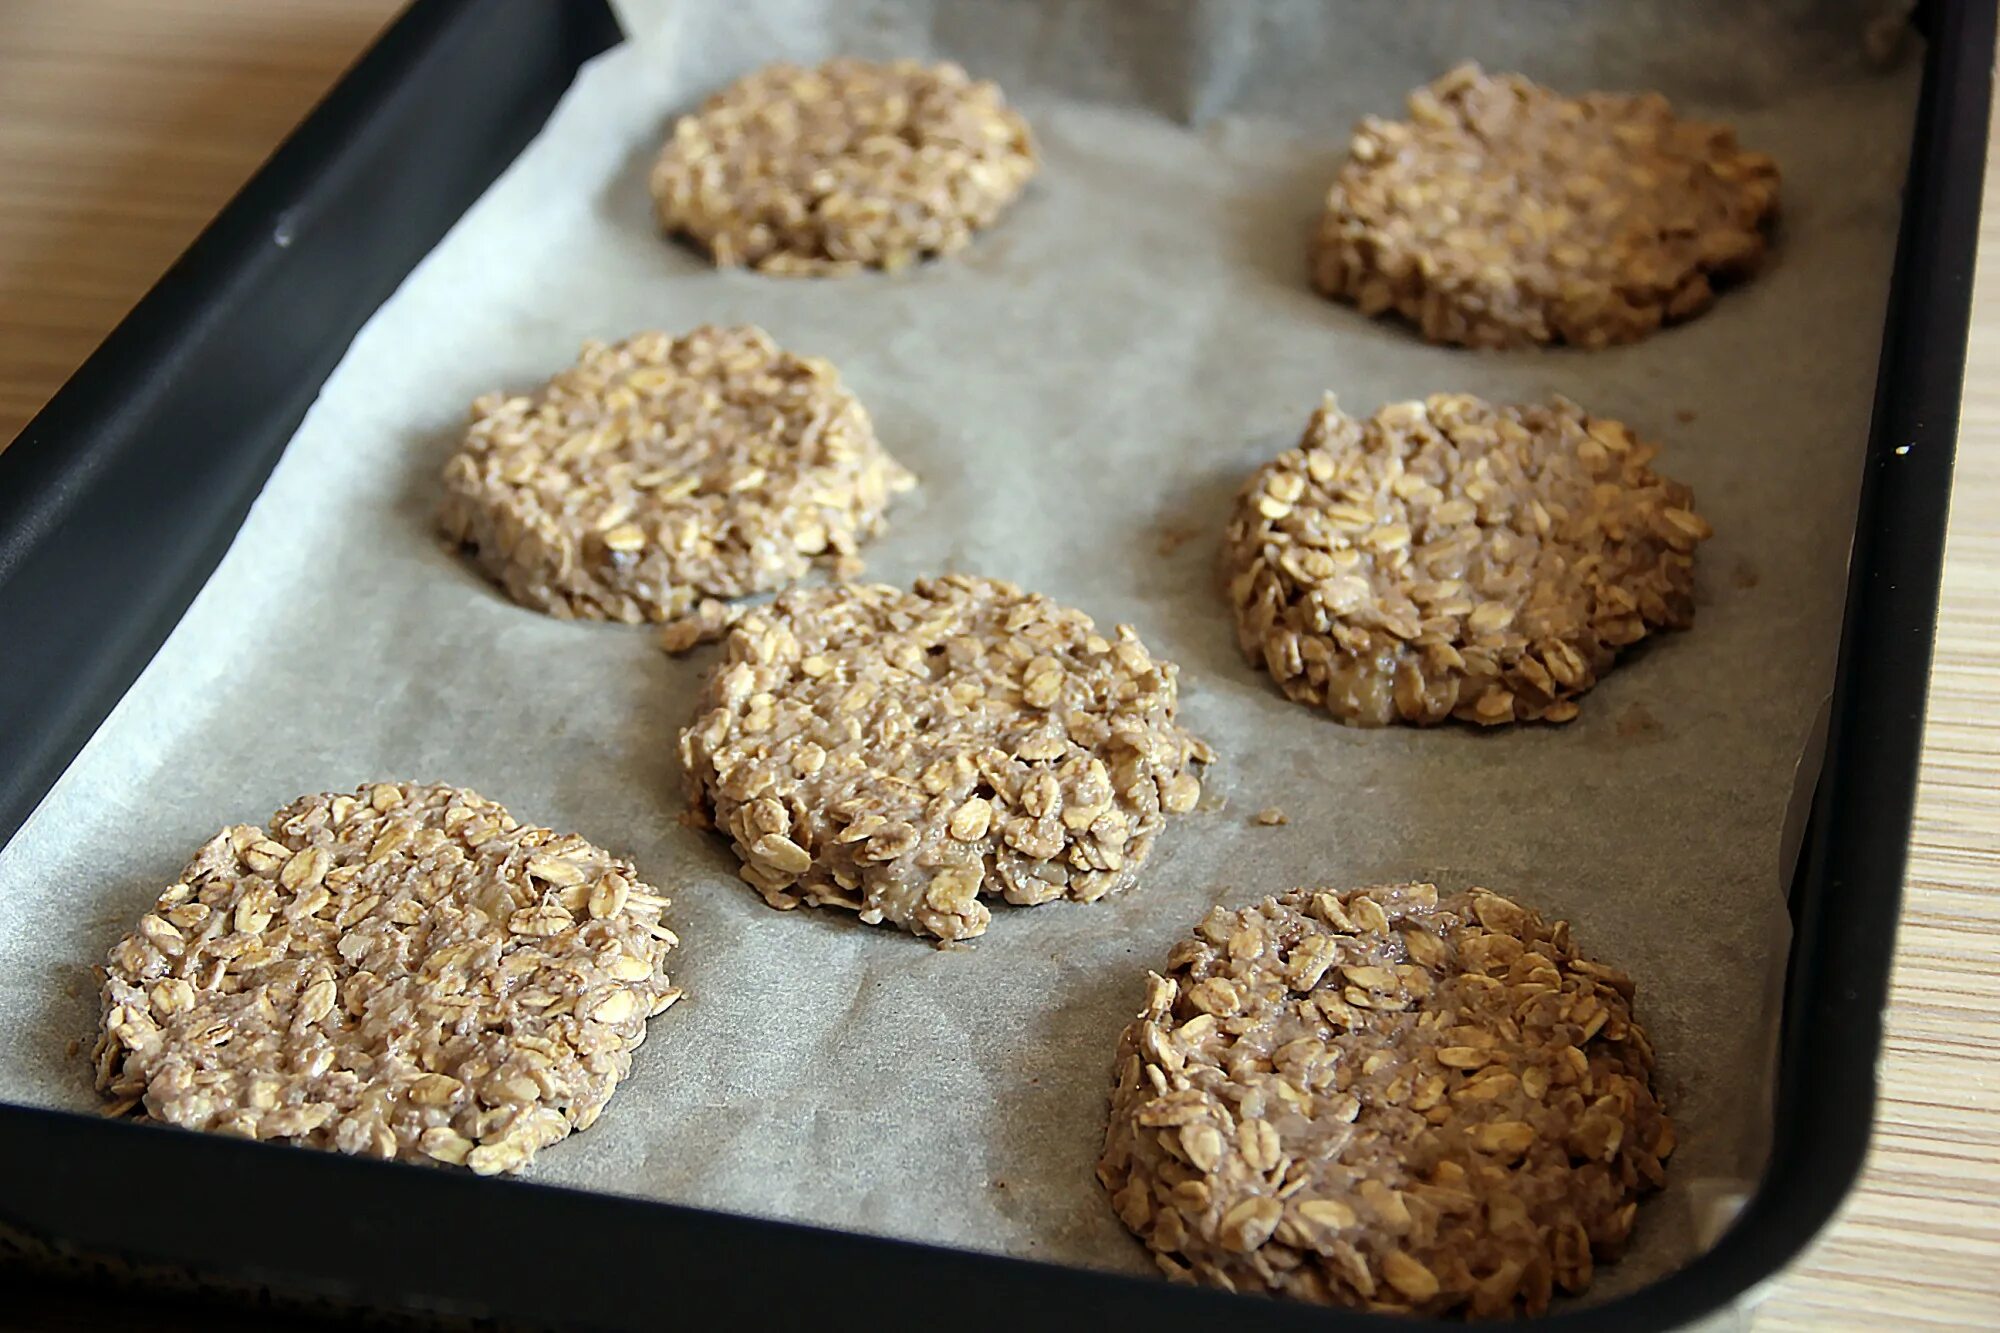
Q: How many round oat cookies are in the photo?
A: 7